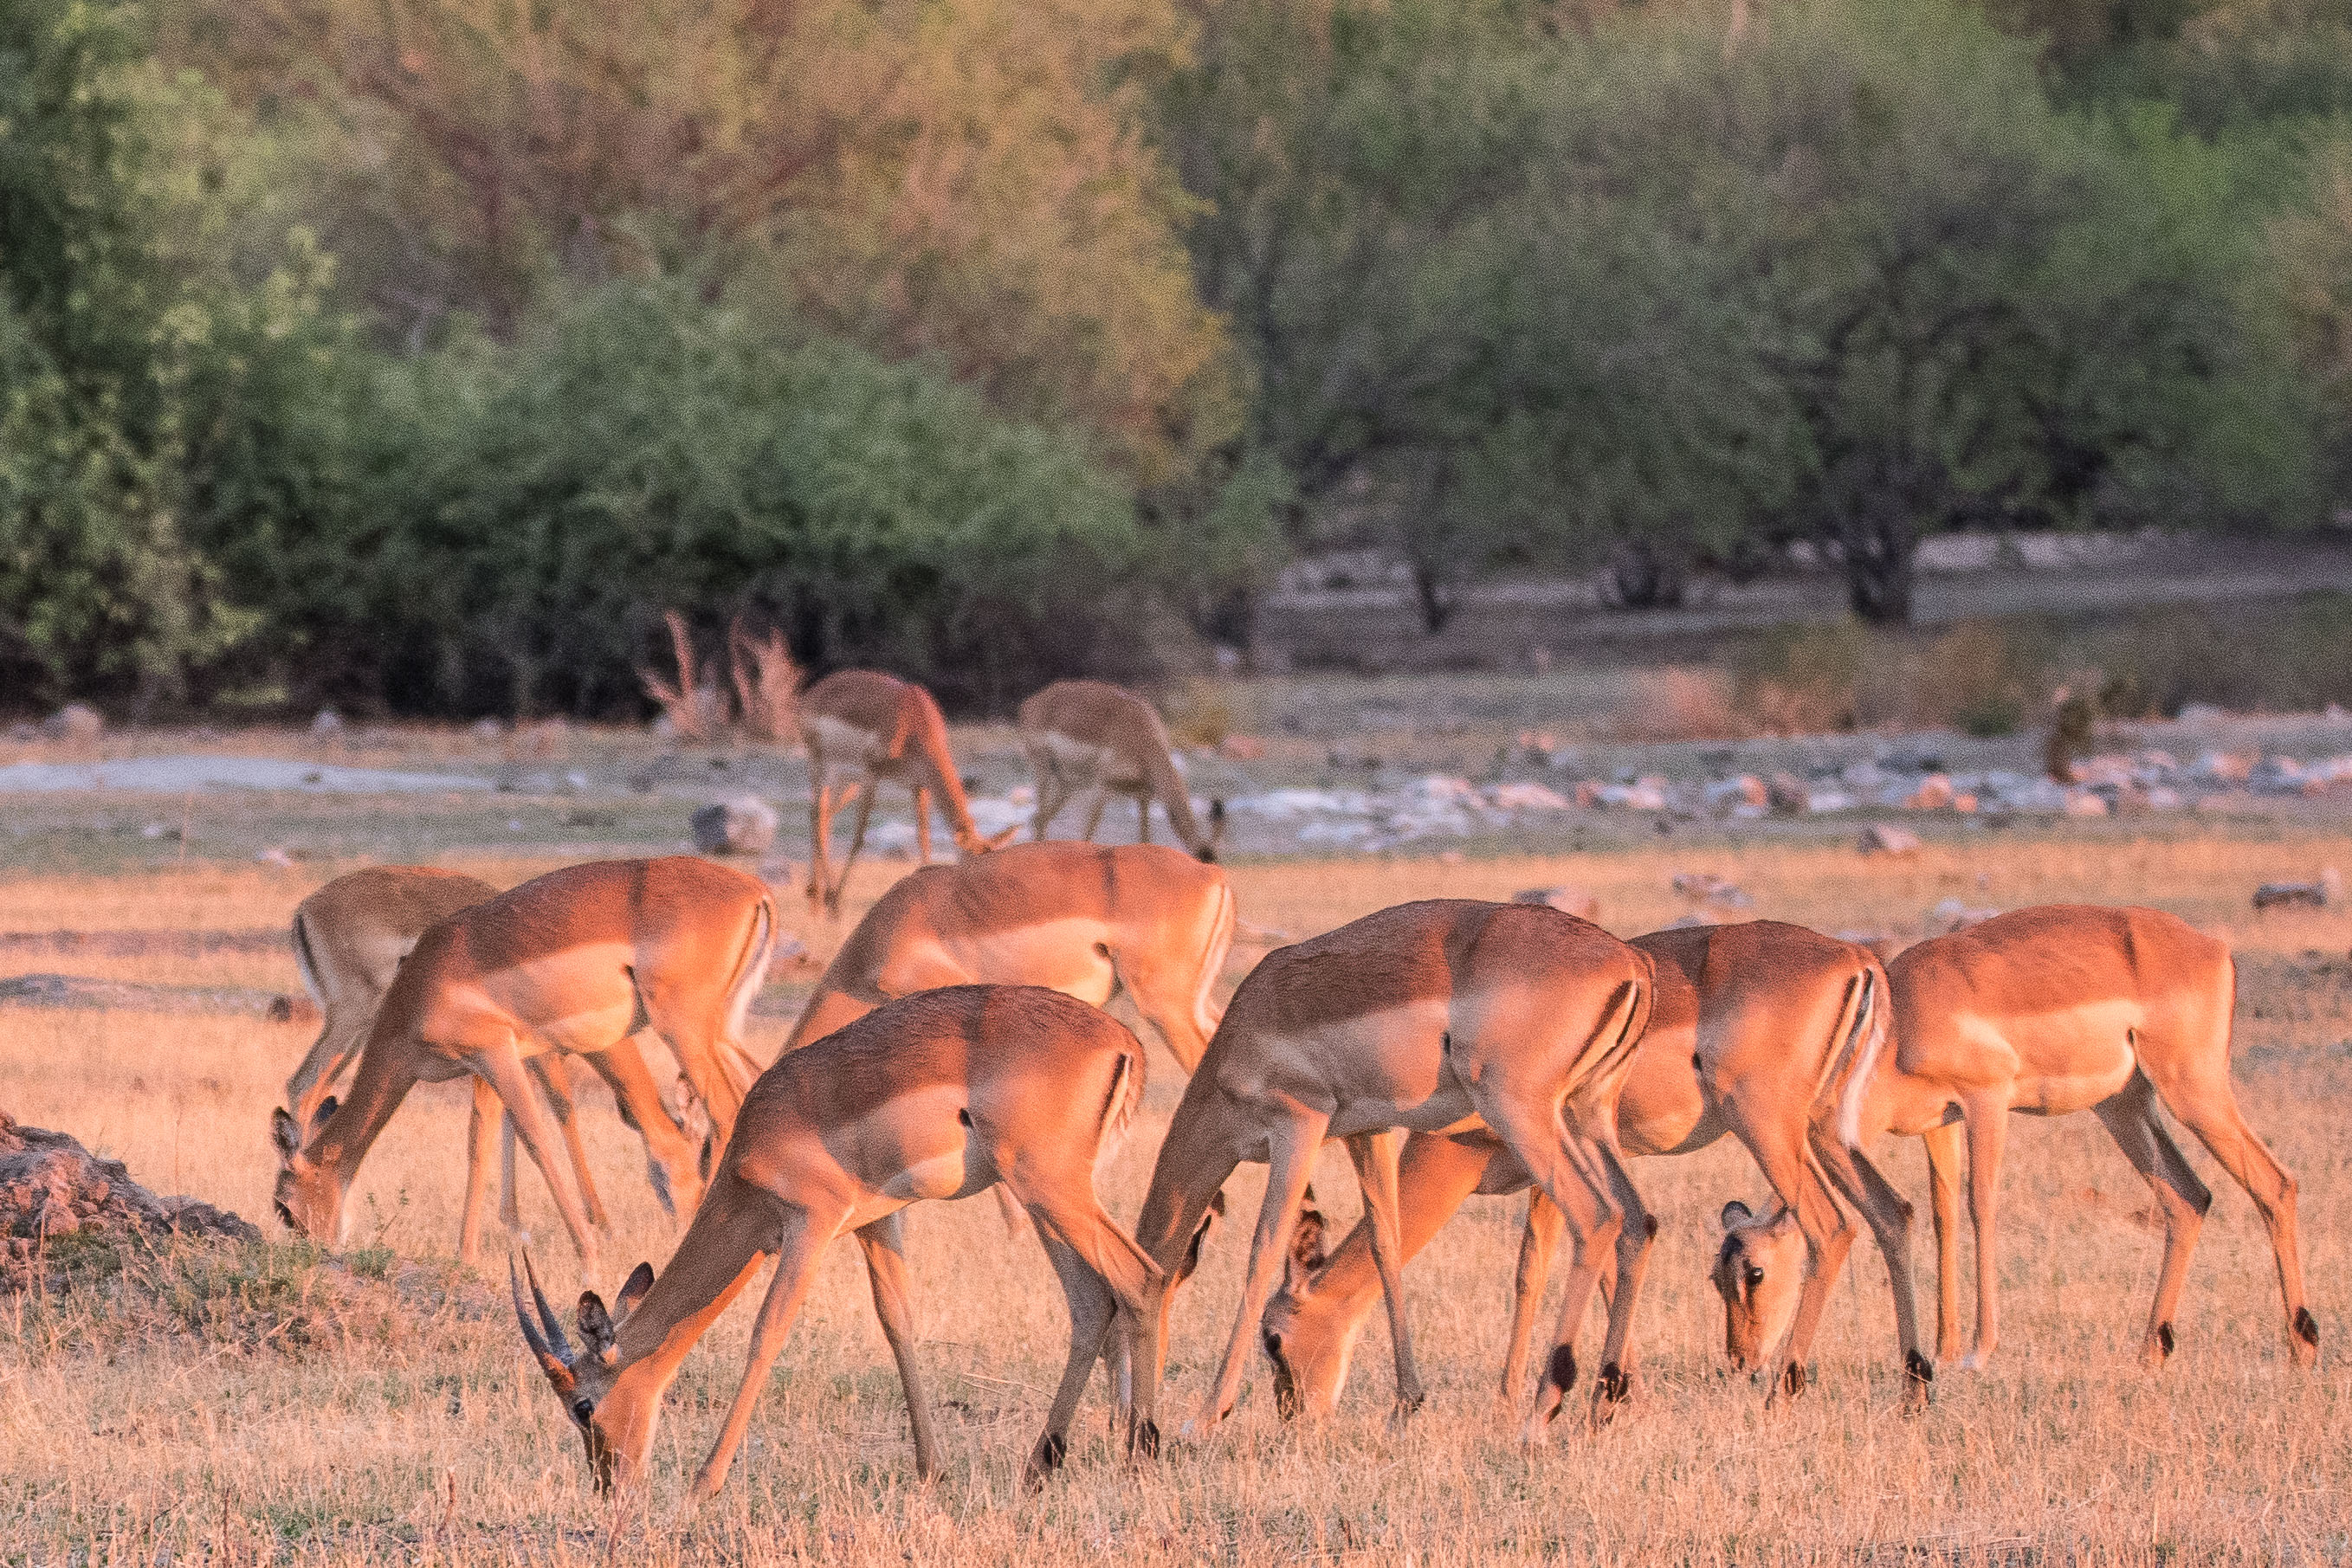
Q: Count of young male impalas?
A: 1